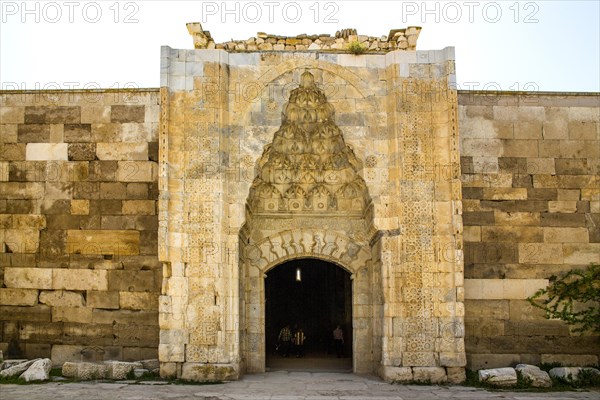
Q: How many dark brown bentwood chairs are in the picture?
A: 0